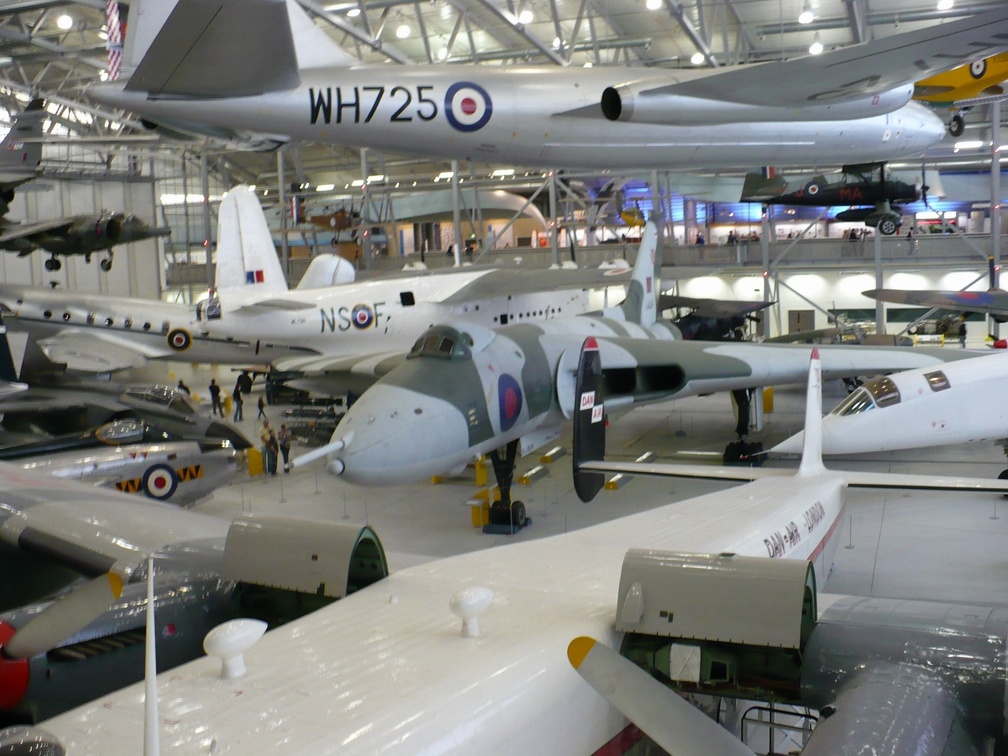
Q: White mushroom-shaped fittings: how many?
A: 2